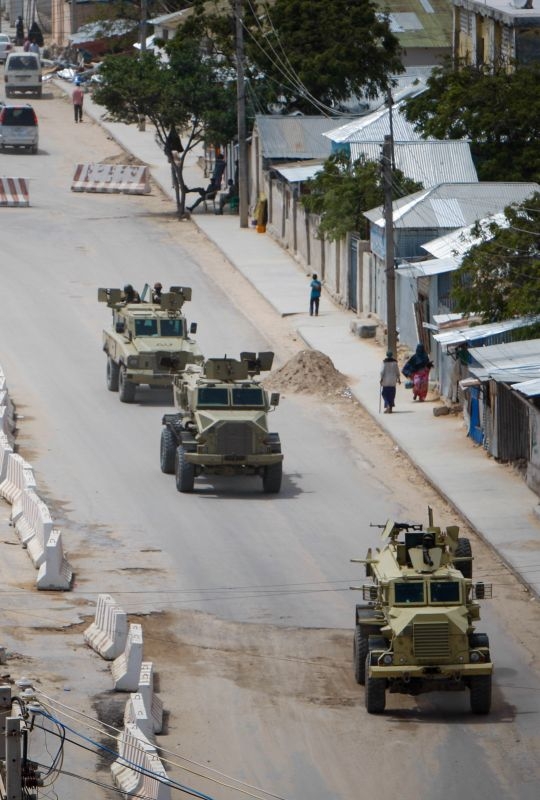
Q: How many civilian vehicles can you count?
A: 3